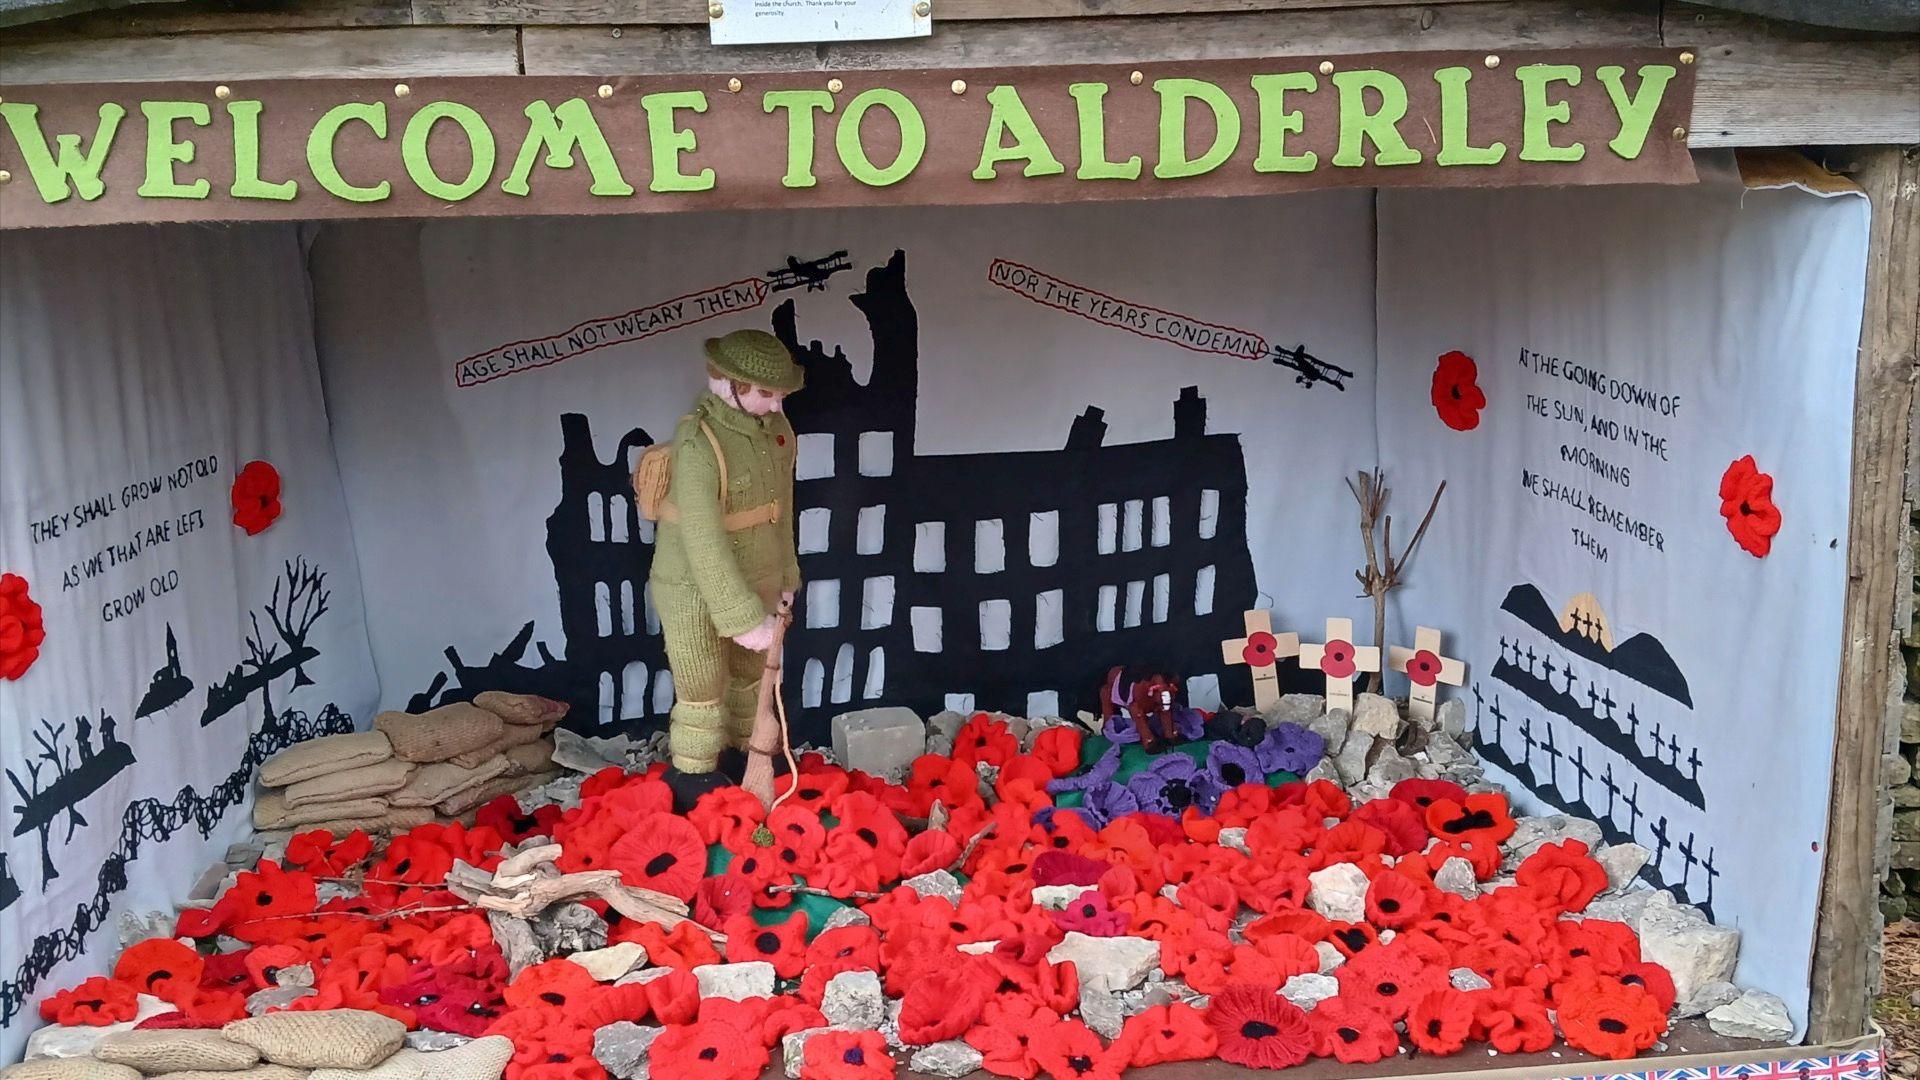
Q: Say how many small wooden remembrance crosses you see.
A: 3